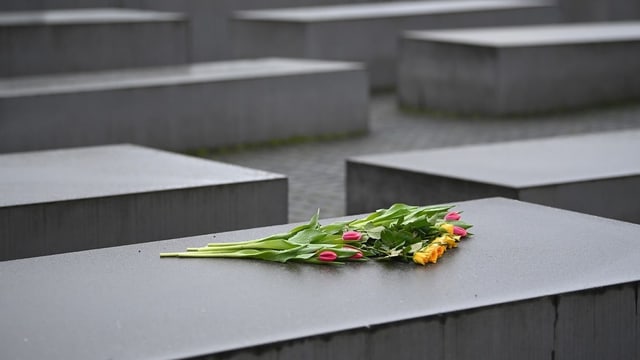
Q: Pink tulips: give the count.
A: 5